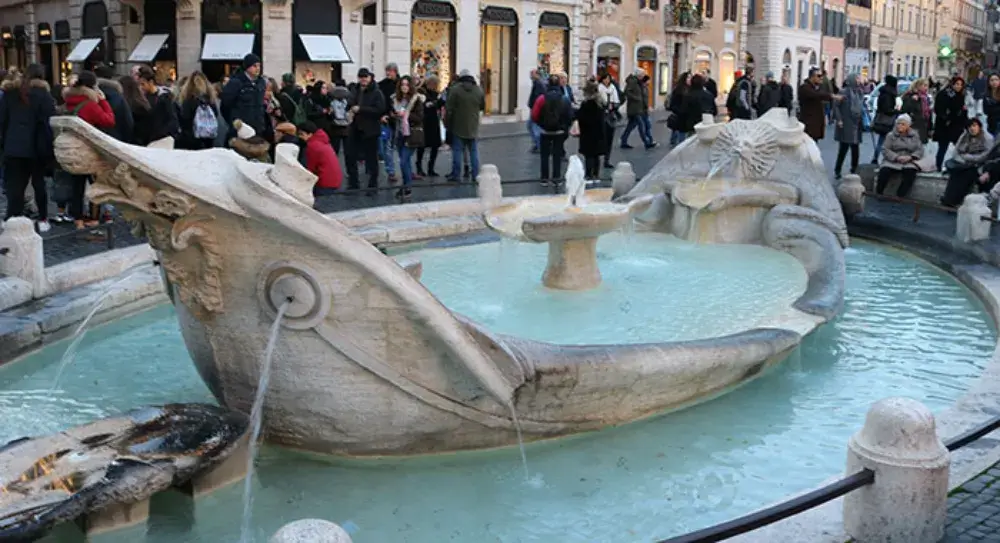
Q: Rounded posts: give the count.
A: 7